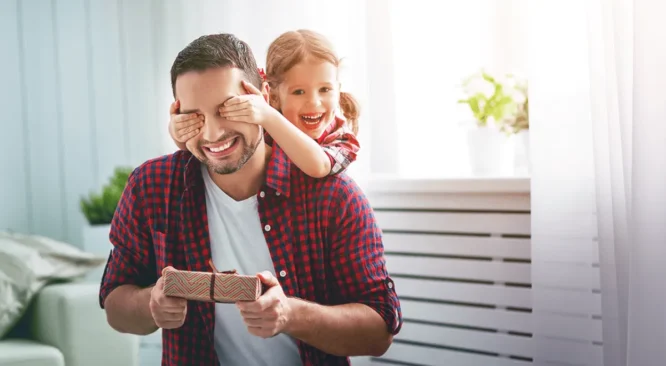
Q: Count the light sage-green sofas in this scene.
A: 1